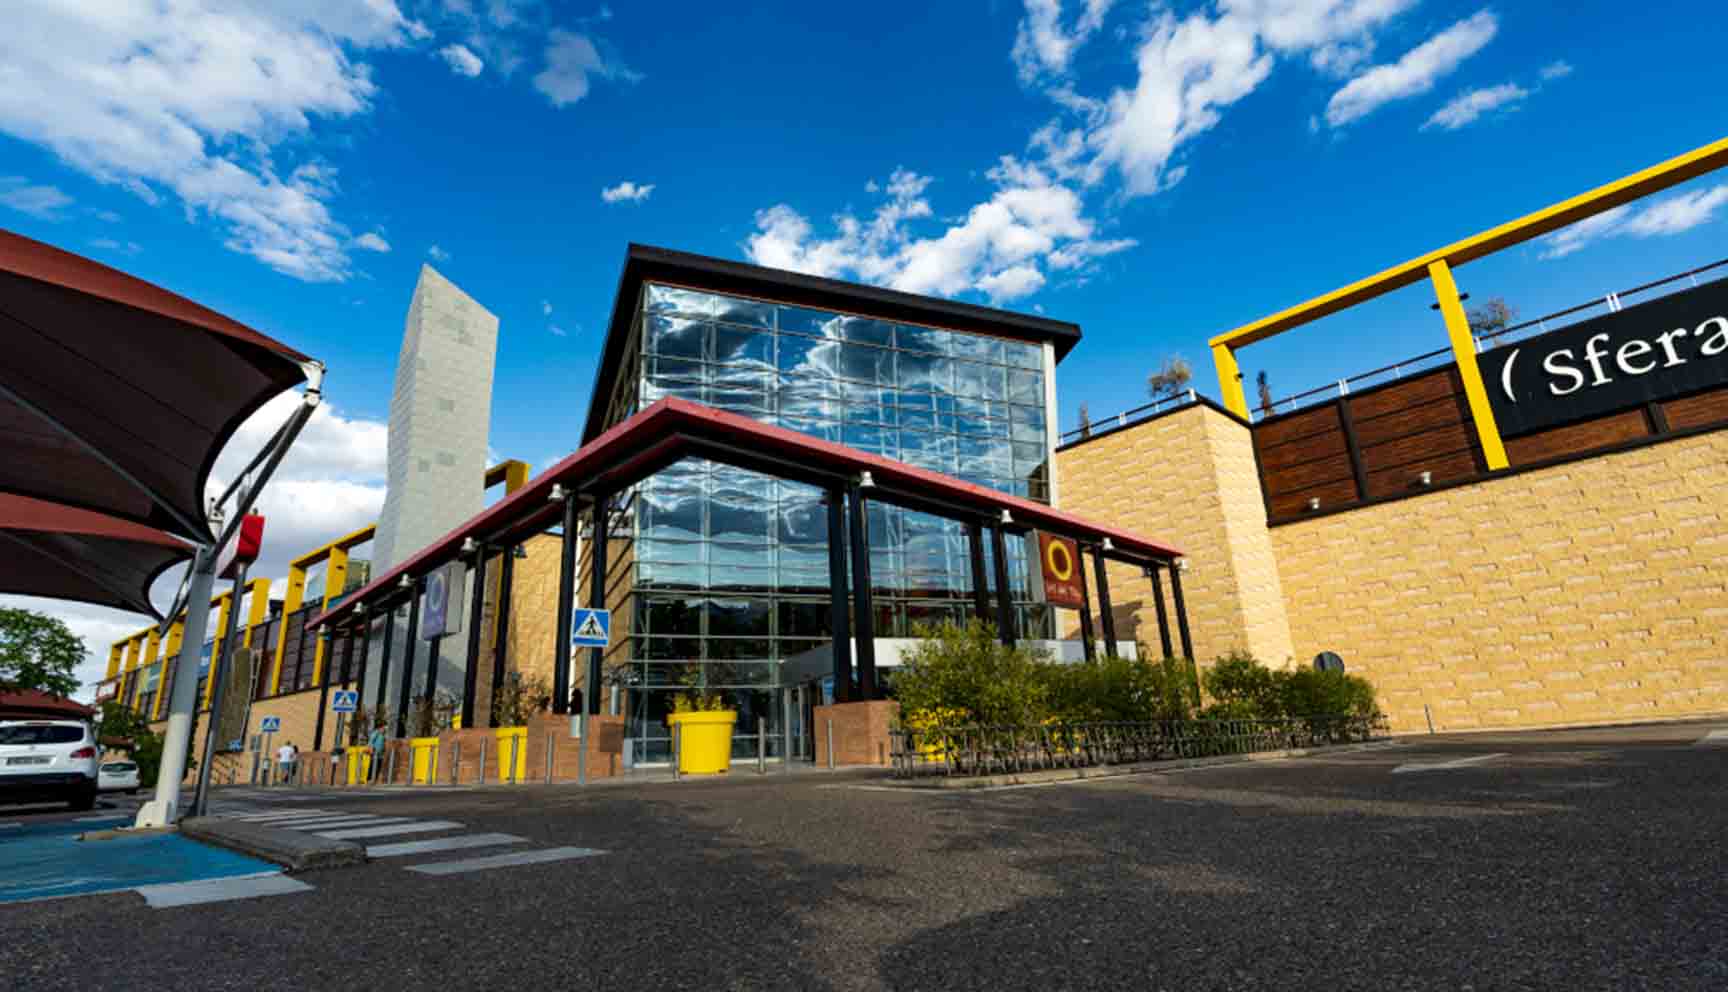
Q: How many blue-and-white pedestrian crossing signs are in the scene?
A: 3